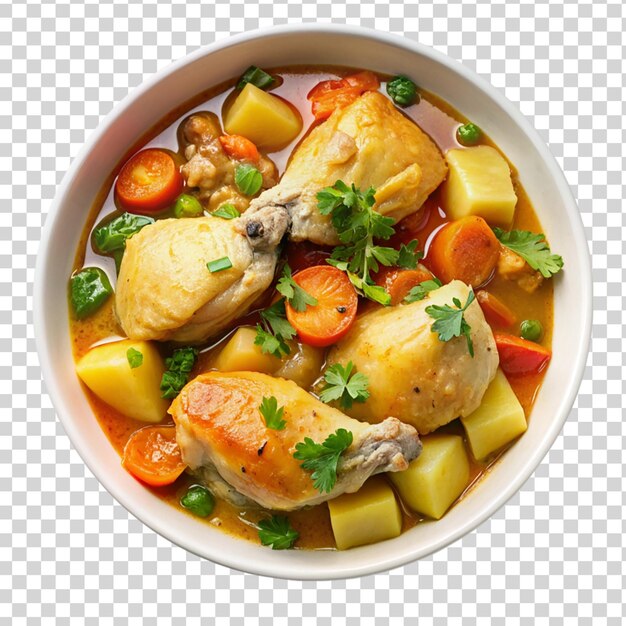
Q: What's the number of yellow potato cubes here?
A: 7